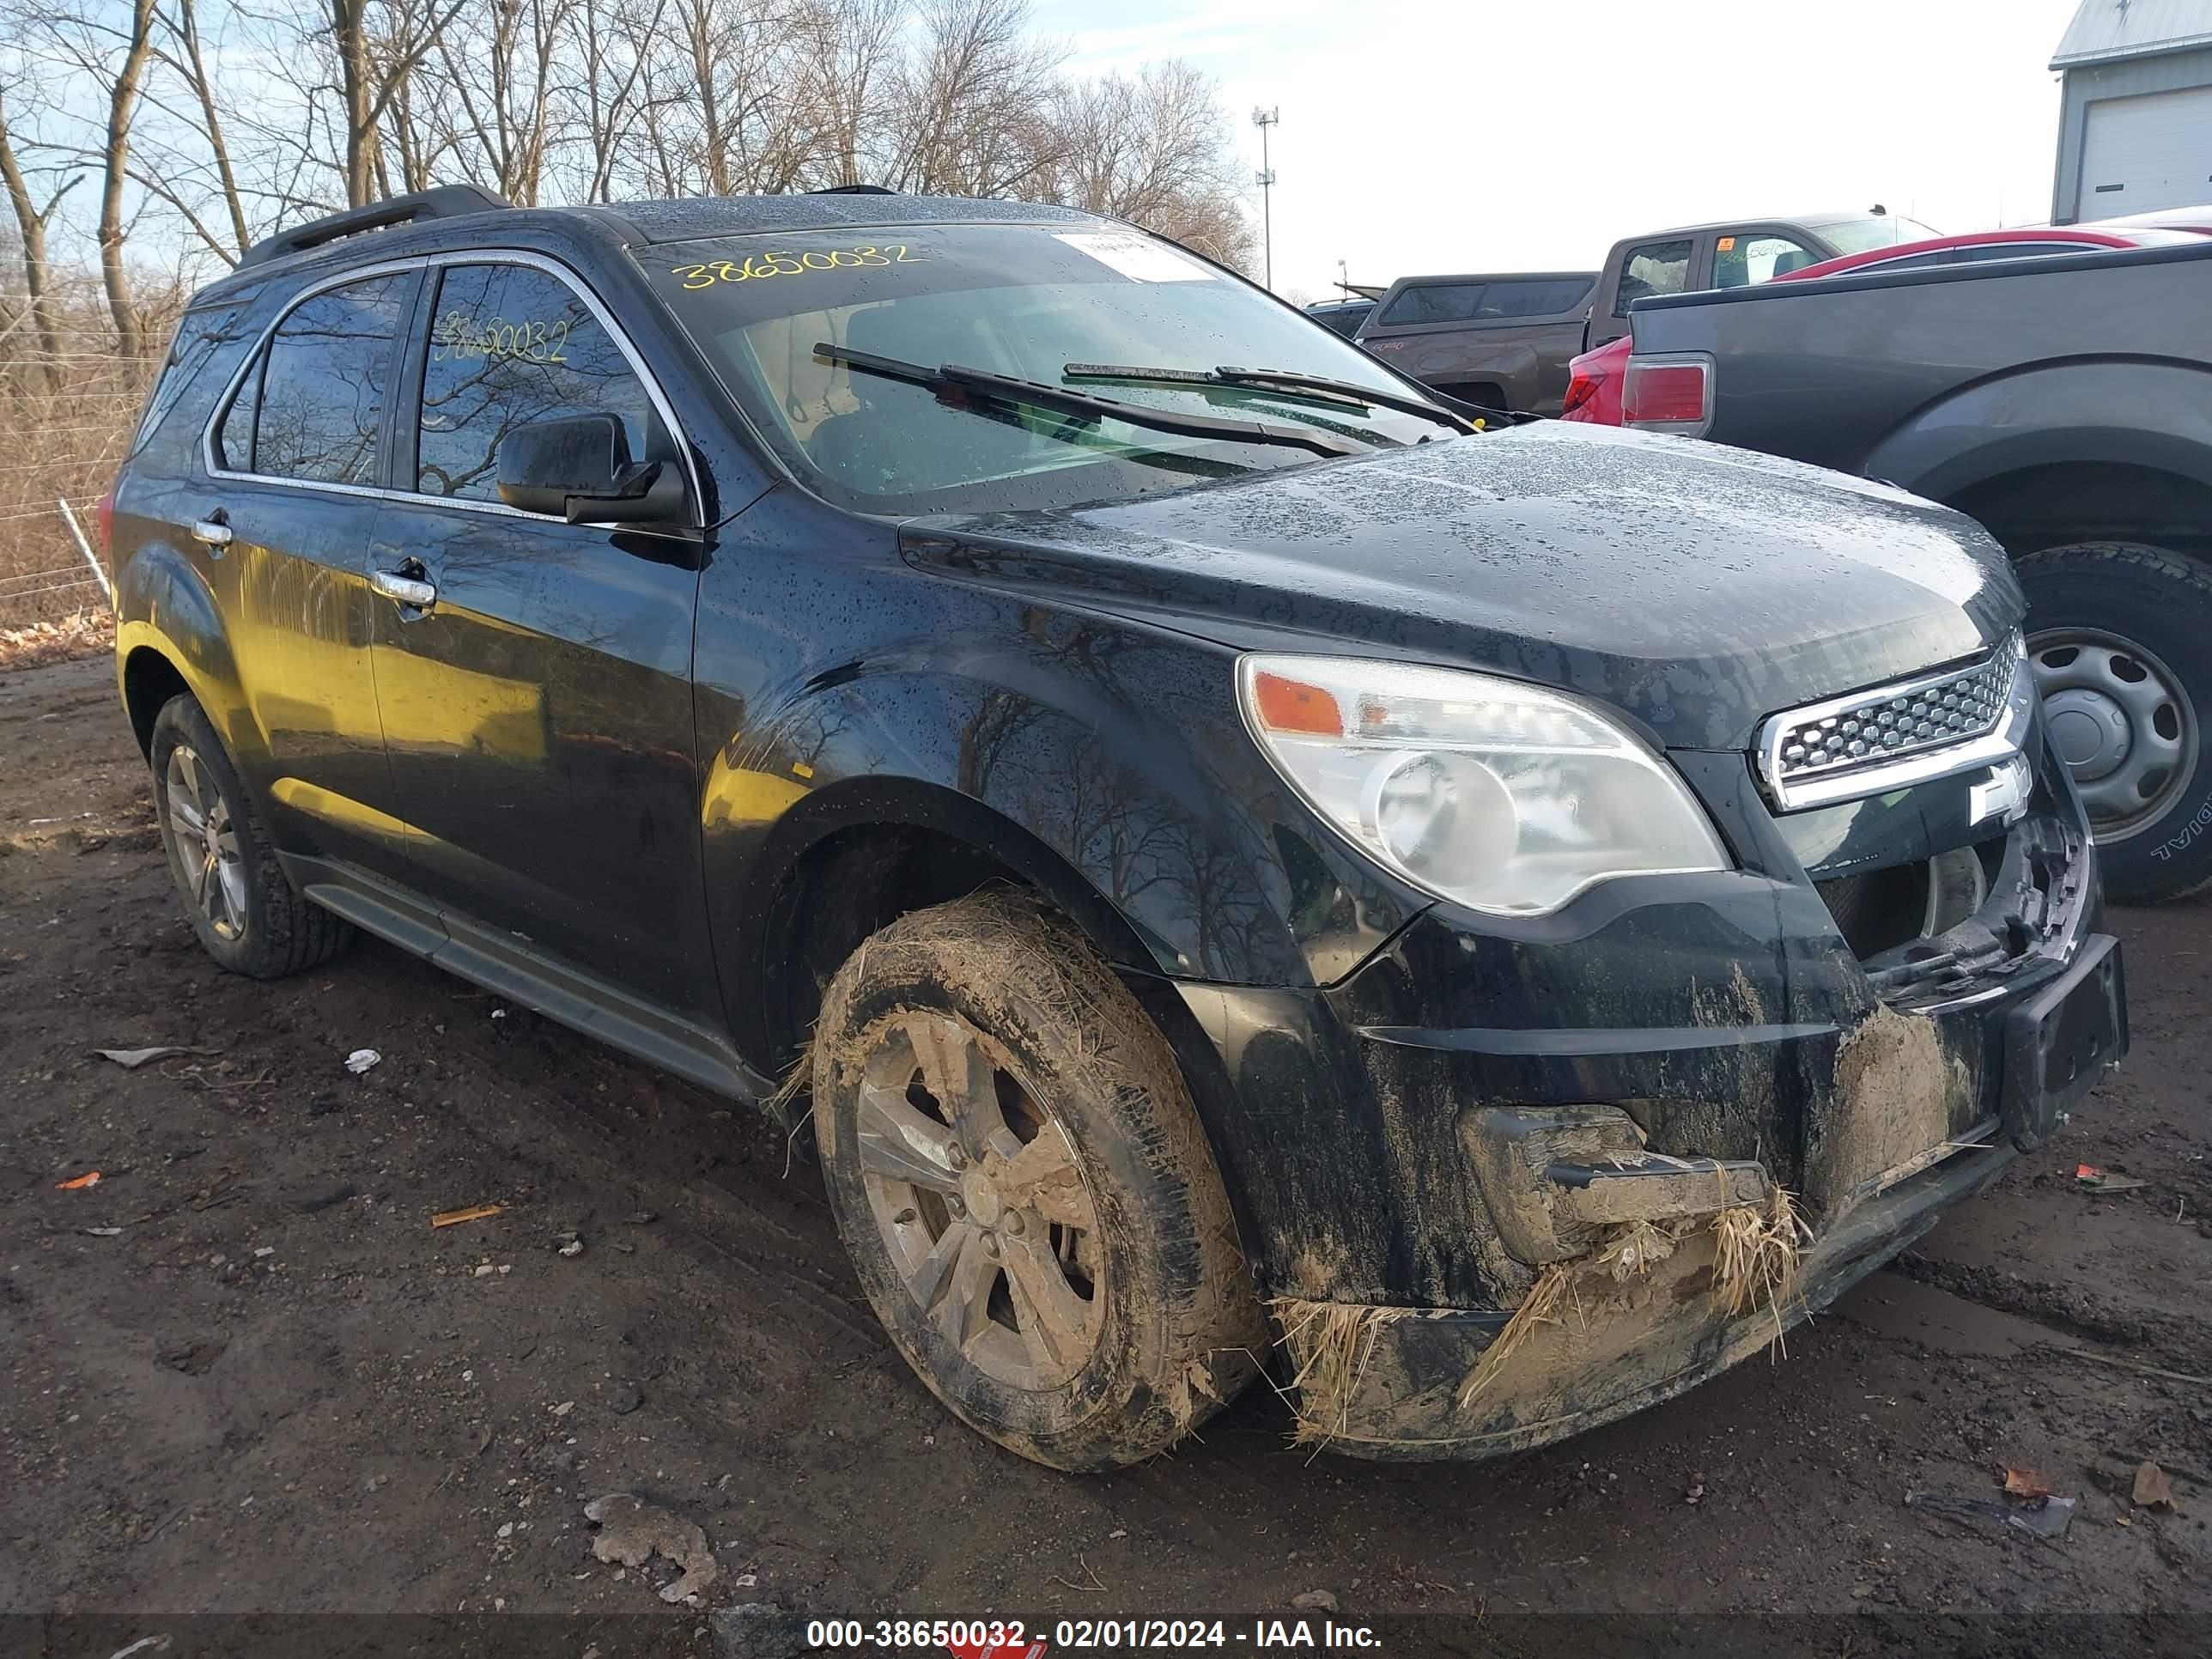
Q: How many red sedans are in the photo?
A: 1